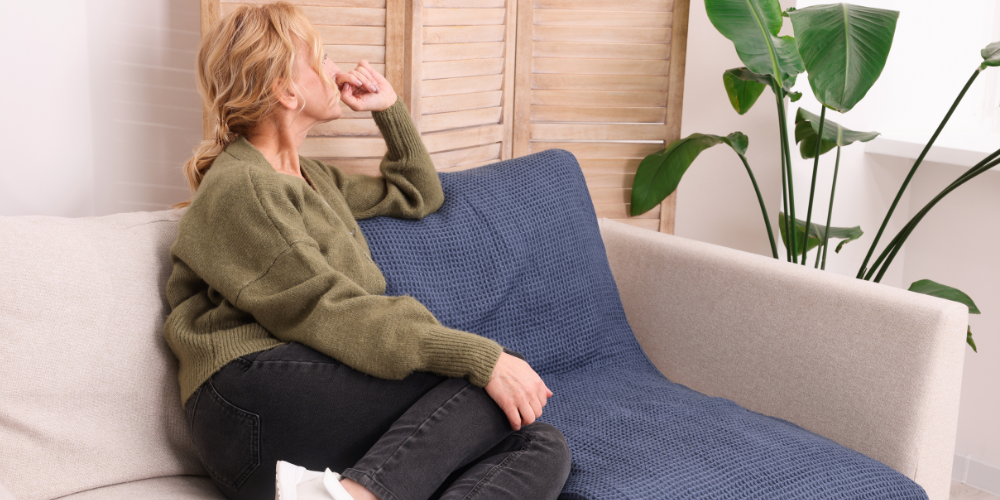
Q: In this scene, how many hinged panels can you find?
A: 3